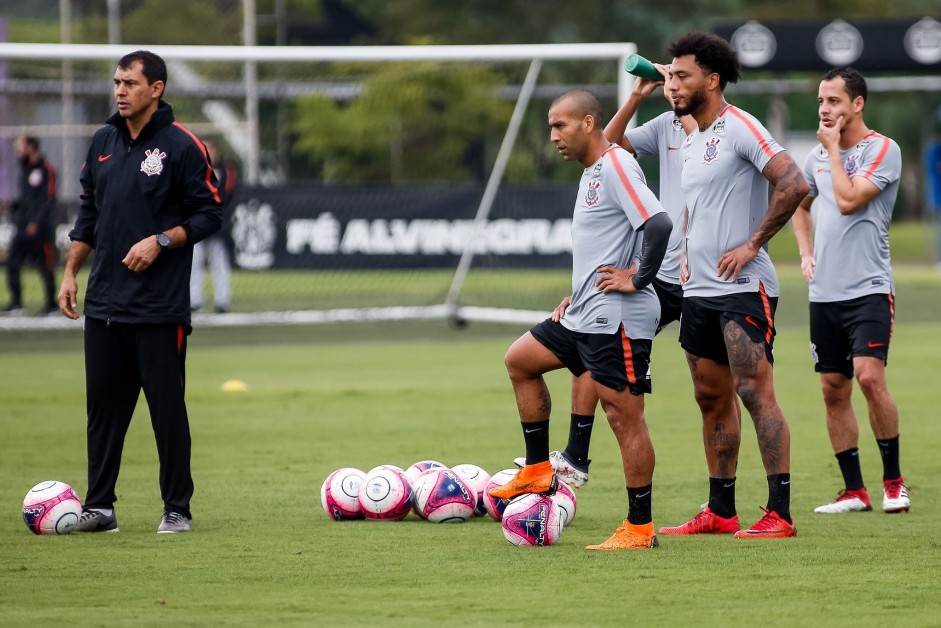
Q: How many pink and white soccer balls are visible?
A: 9